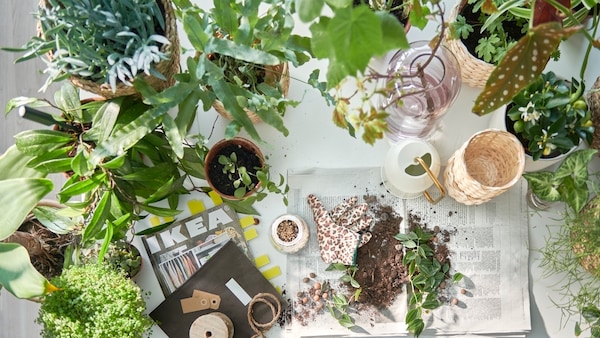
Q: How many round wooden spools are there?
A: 1